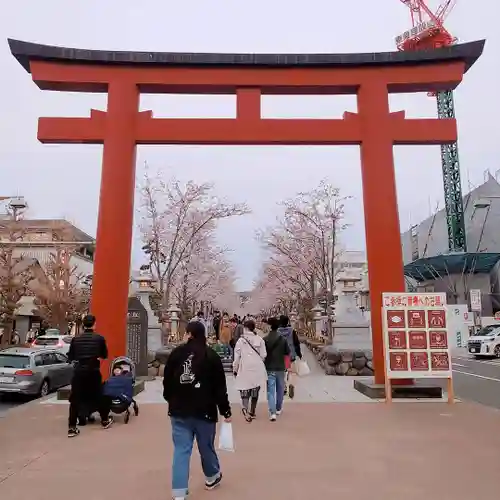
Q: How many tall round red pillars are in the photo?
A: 2